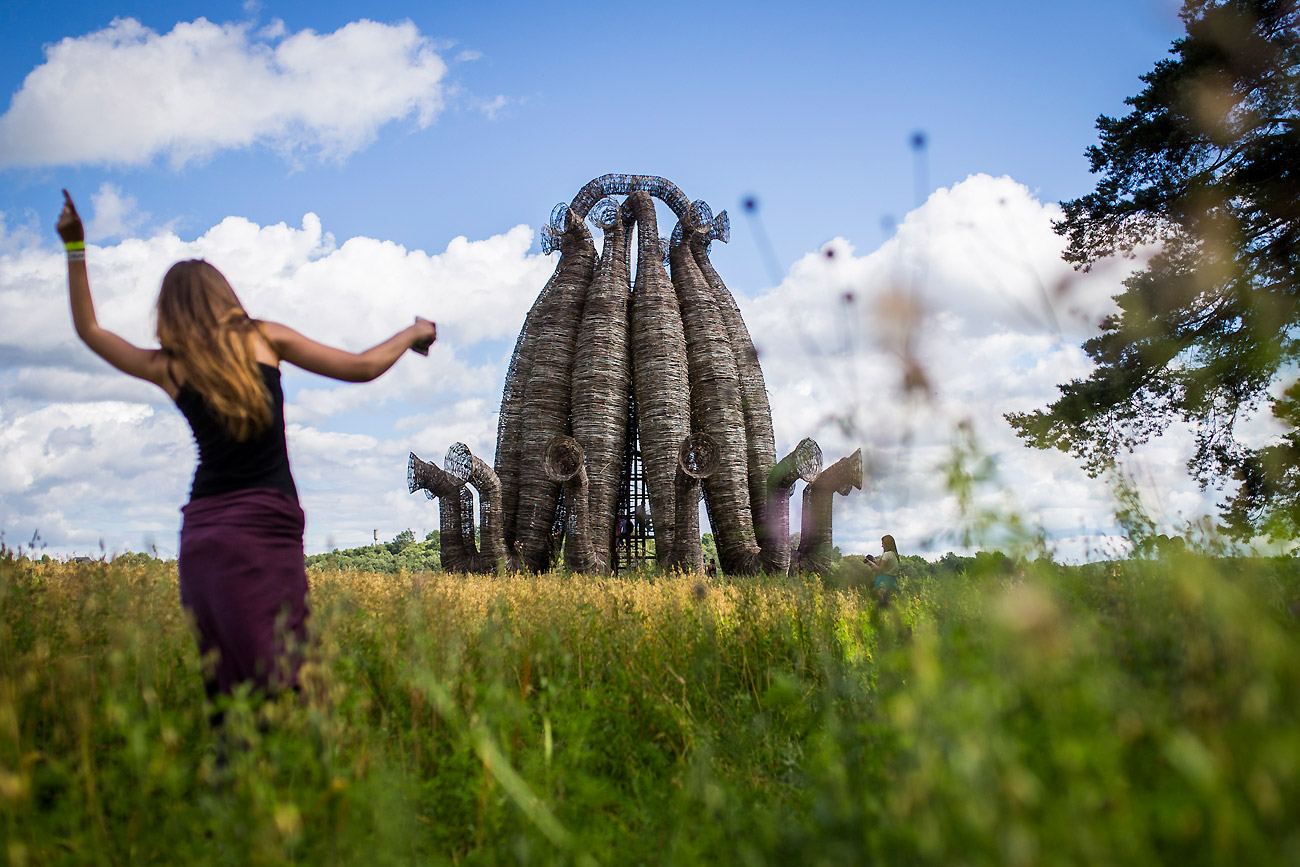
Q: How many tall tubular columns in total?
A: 6